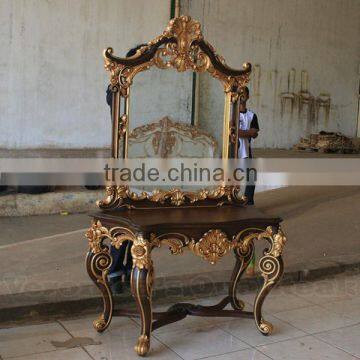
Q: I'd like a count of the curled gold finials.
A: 2